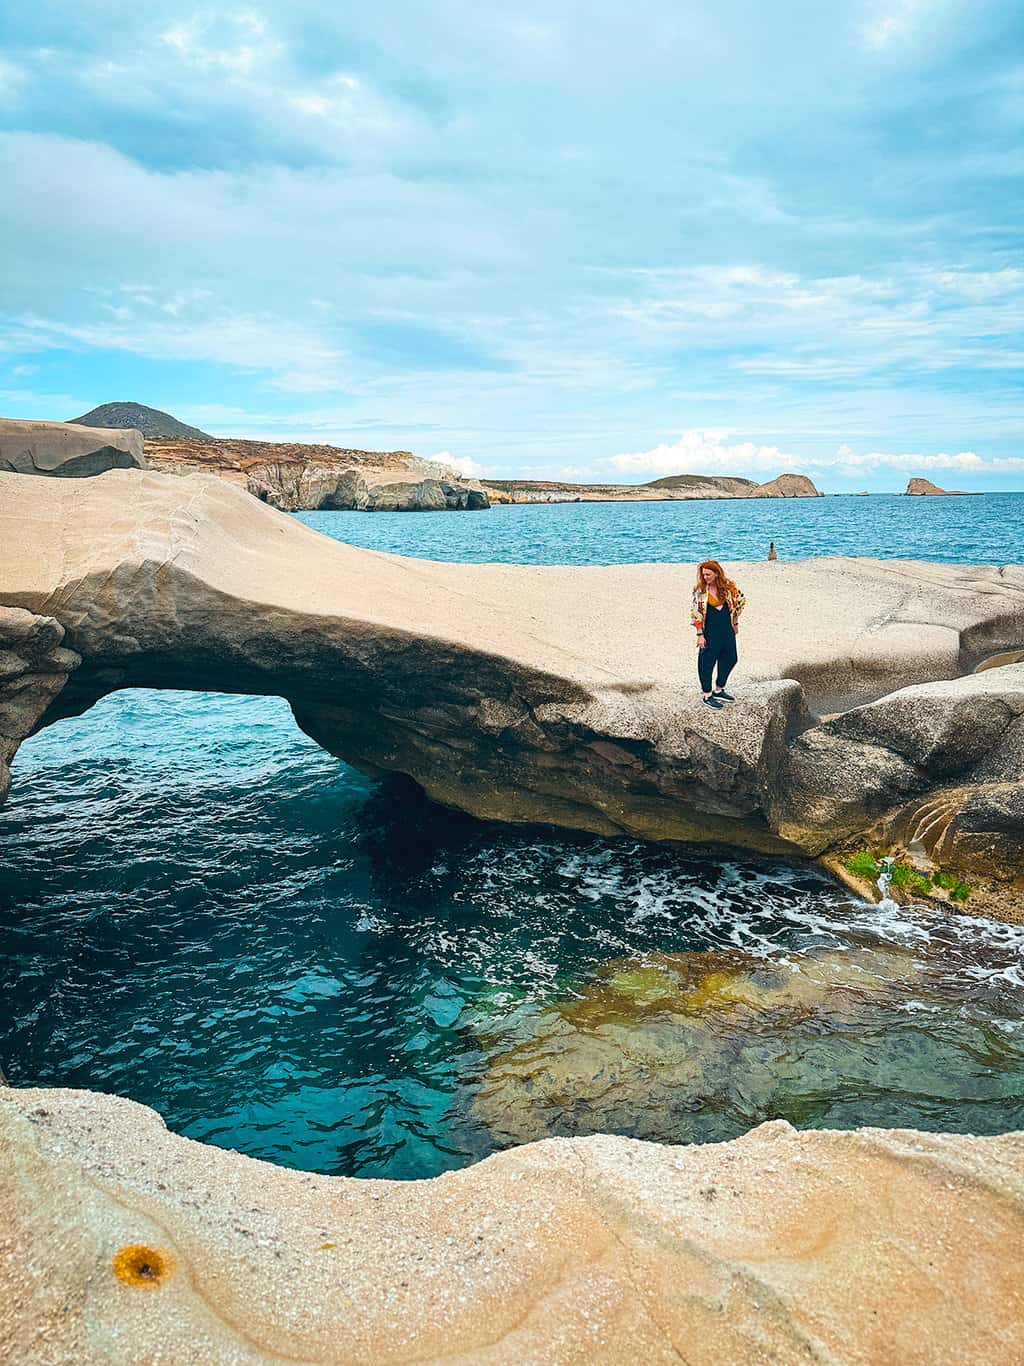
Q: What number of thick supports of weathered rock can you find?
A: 2